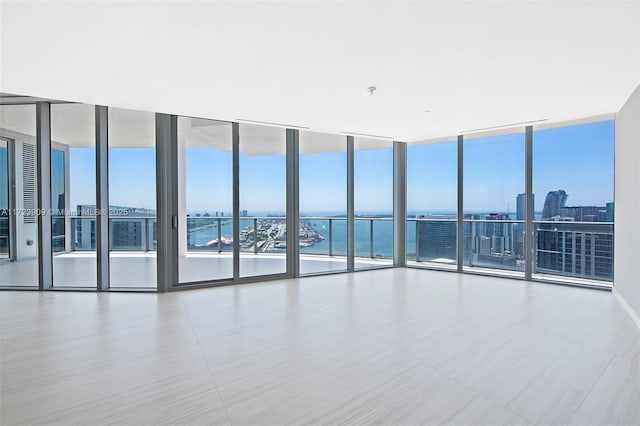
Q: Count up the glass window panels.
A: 10